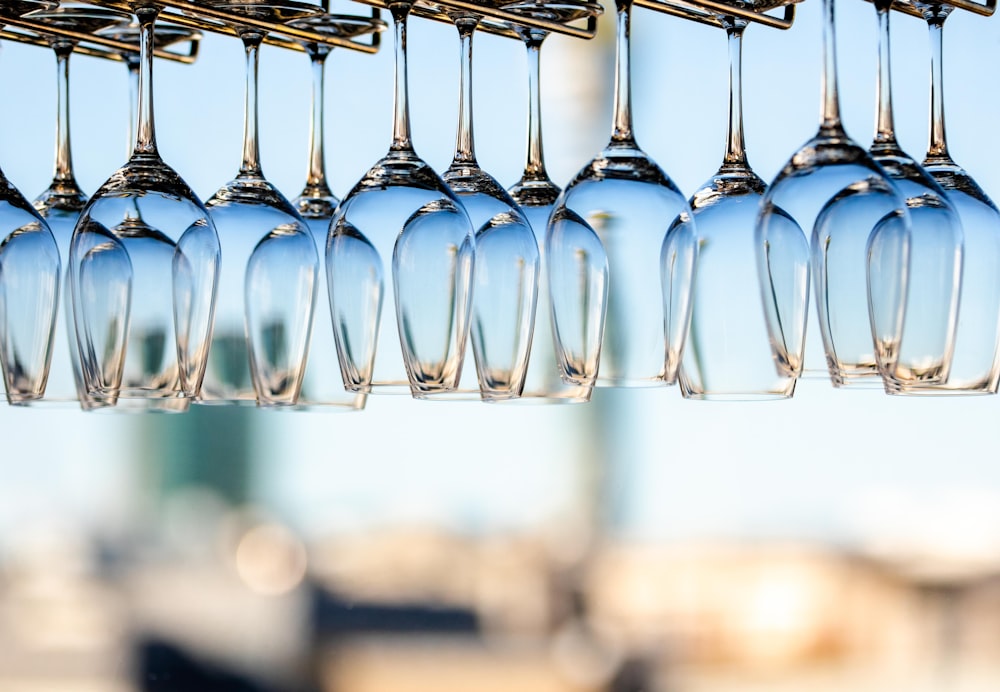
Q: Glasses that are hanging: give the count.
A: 14